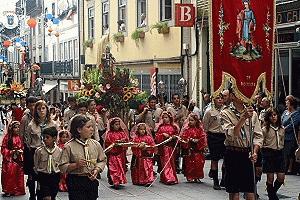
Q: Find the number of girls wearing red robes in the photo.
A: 6